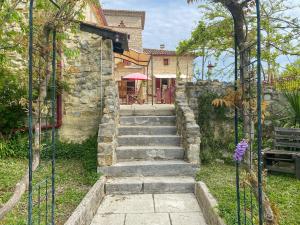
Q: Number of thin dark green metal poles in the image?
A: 4